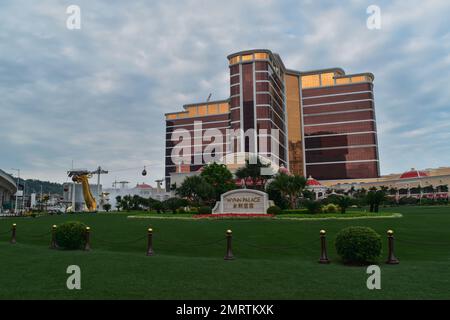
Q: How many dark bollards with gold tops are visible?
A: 7